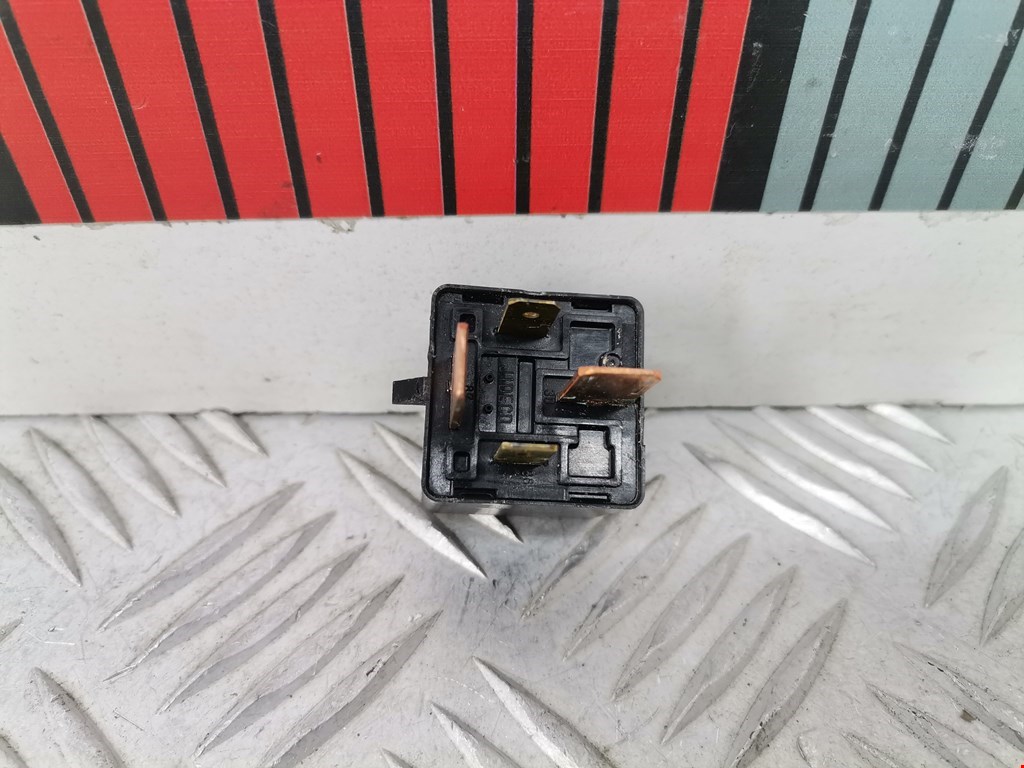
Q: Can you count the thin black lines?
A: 13